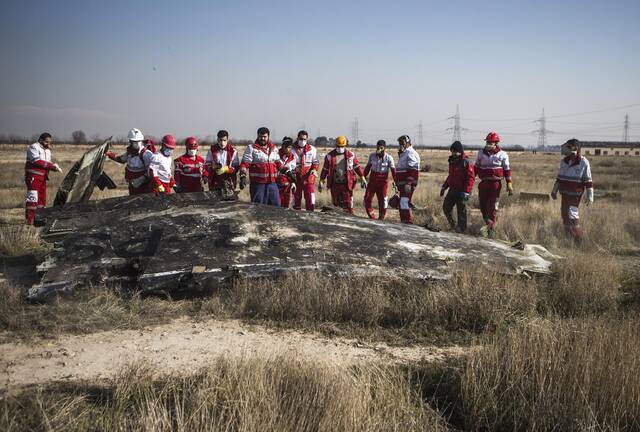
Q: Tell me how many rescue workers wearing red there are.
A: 14